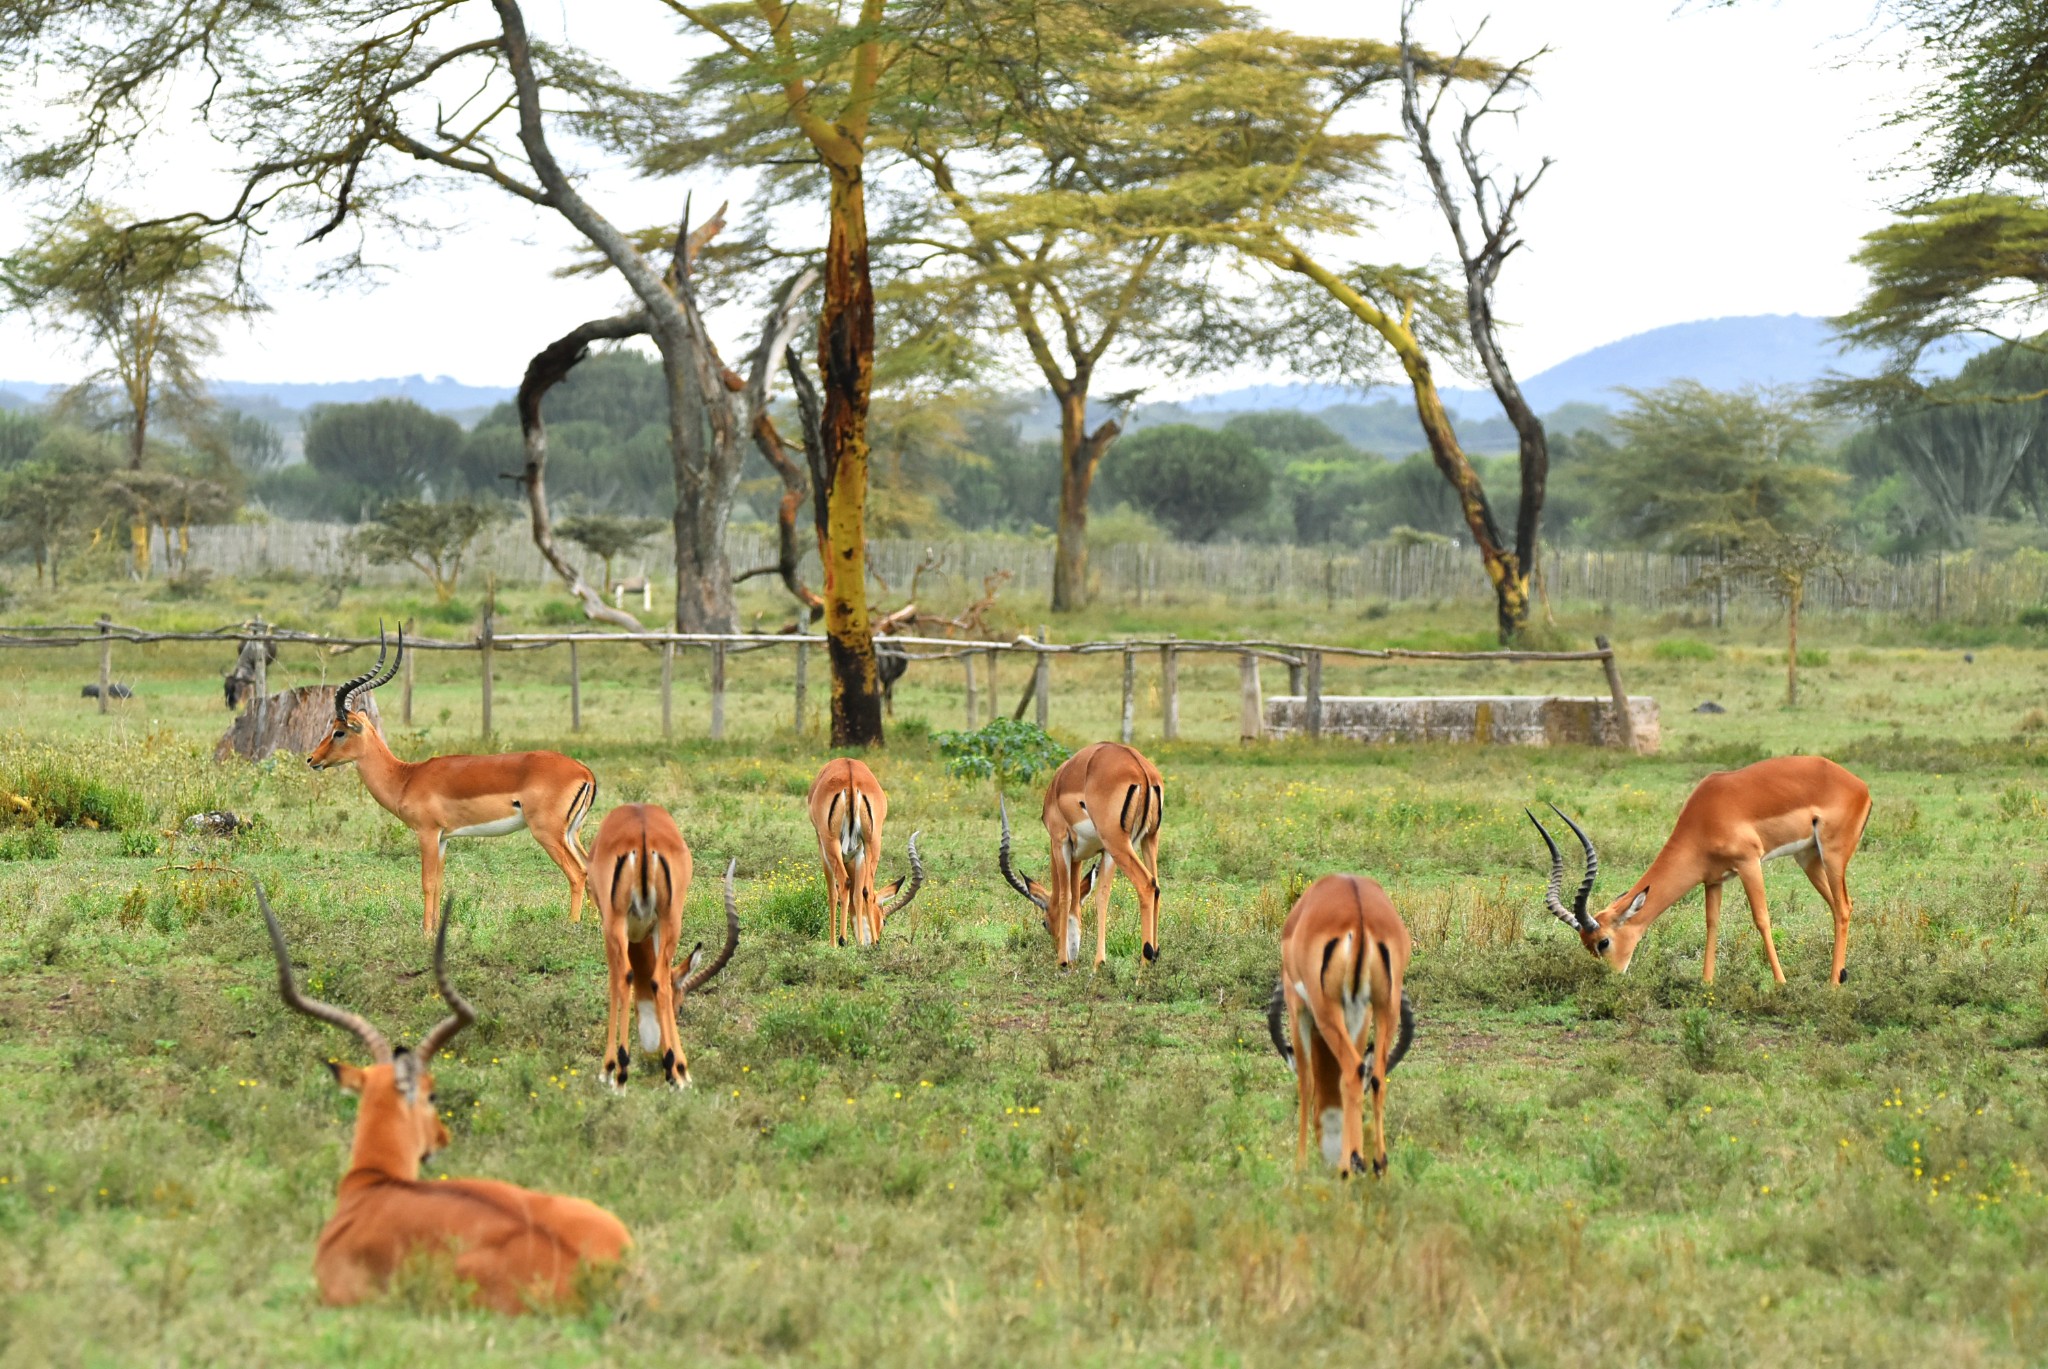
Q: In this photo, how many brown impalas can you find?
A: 7